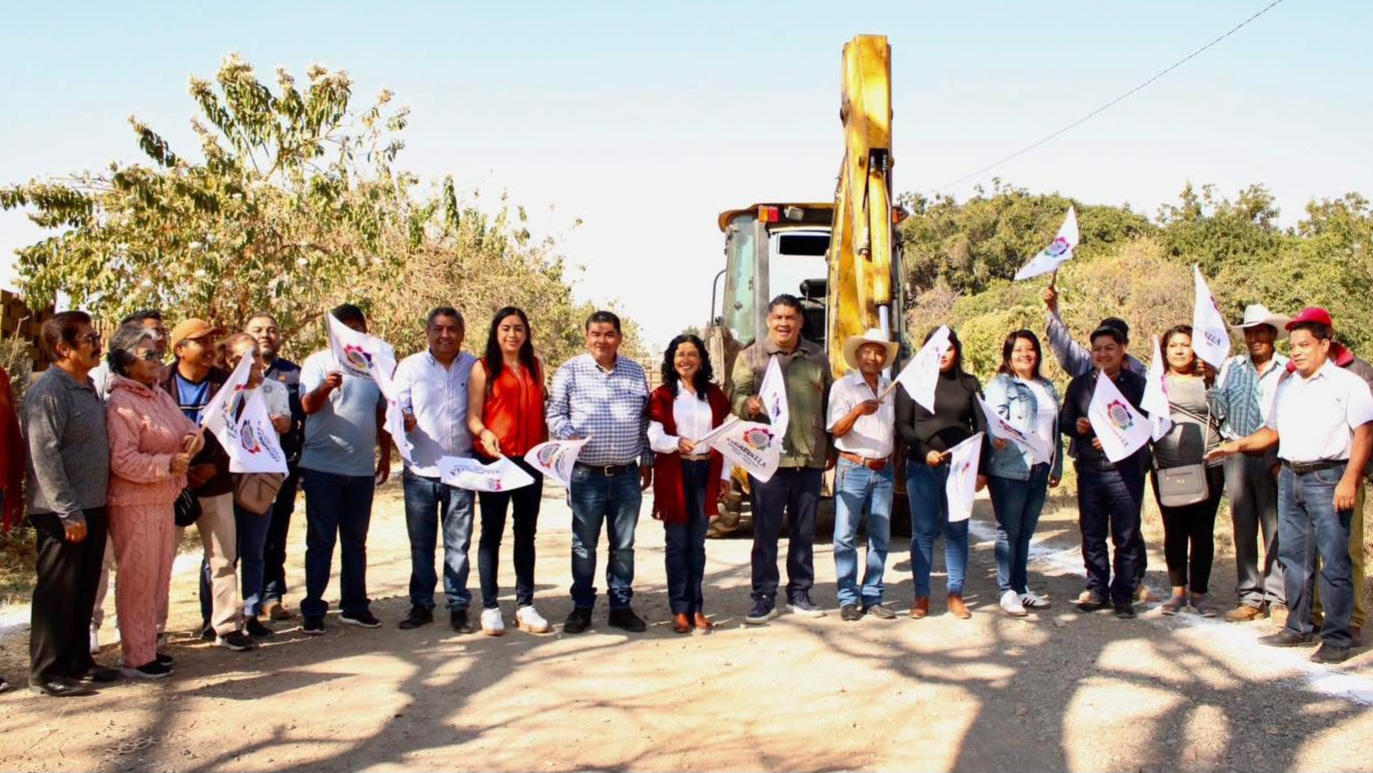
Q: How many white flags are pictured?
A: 15